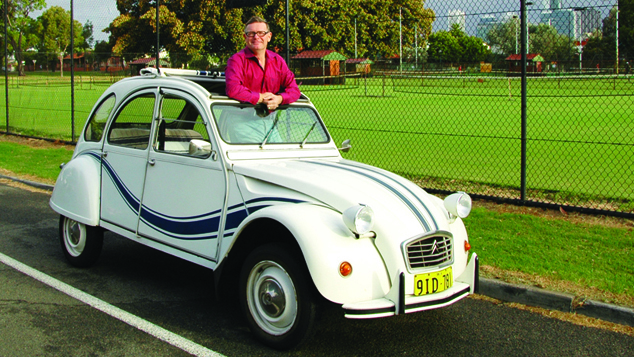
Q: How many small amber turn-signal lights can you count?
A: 2